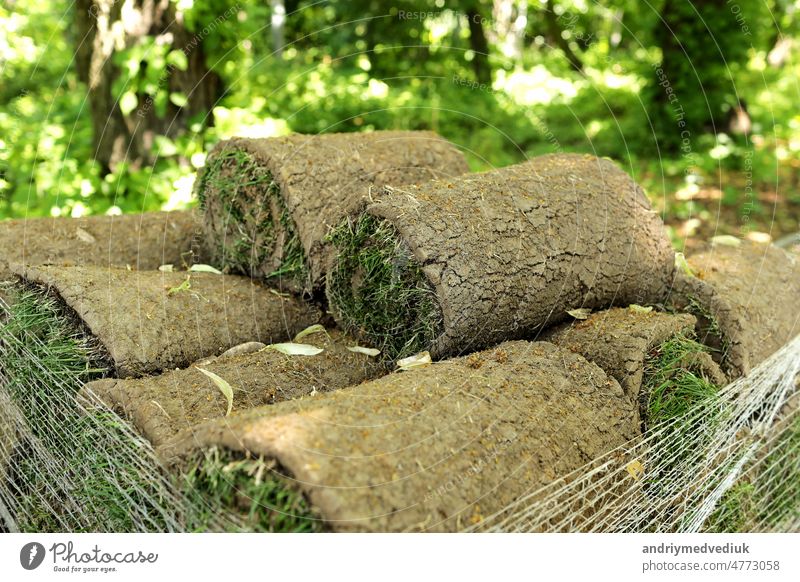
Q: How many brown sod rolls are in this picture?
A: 8